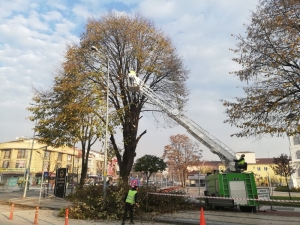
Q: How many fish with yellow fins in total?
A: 0